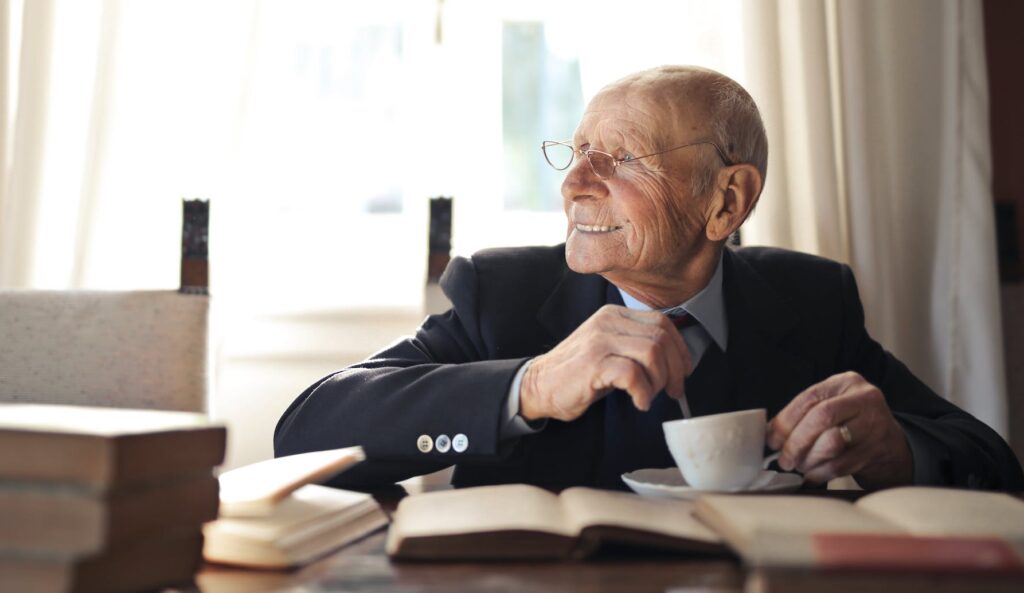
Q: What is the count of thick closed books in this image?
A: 3